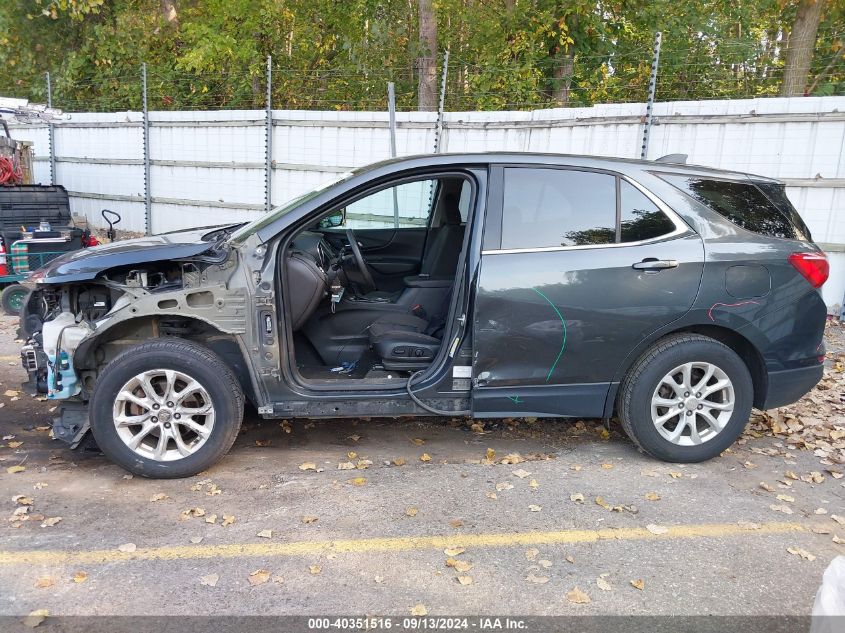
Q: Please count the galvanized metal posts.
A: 6